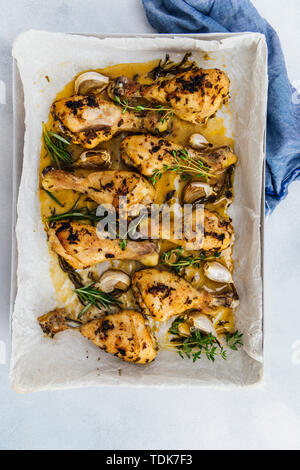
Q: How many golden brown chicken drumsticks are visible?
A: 8